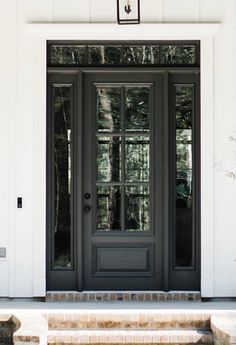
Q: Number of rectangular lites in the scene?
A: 12